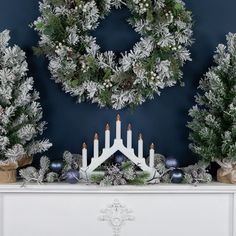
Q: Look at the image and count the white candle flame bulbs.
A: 7